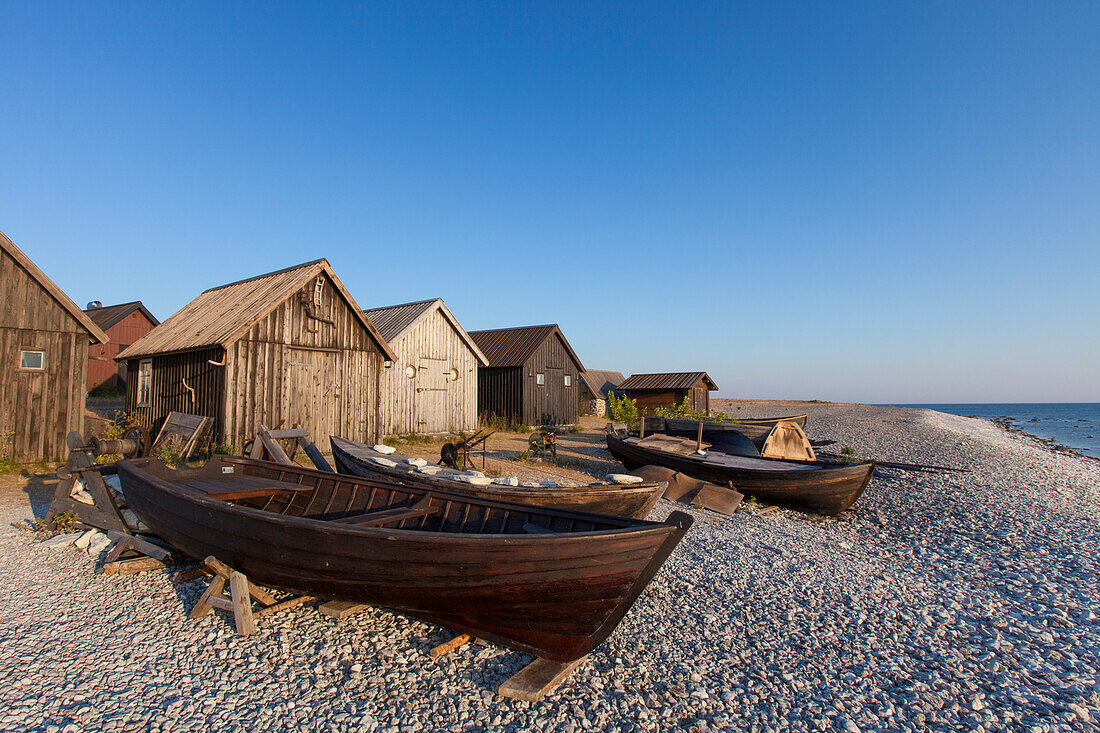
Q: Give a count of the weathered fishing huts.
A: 7